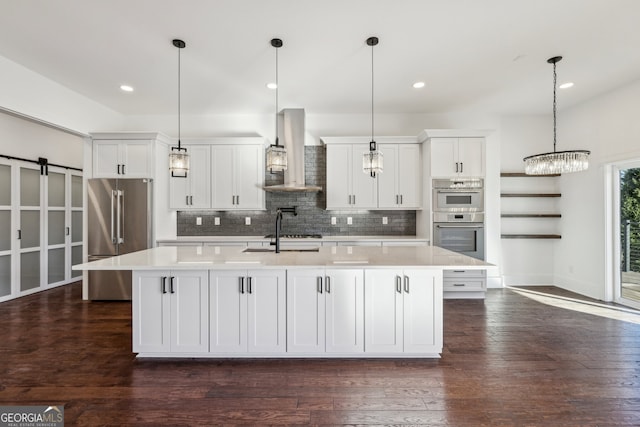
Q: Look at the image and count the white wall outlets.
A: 6